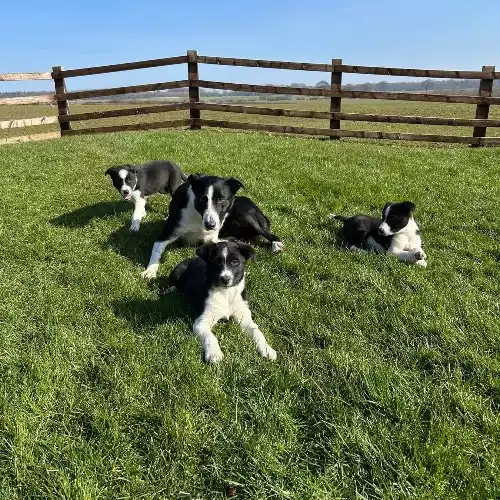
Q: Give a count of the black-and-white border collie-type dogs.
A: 4